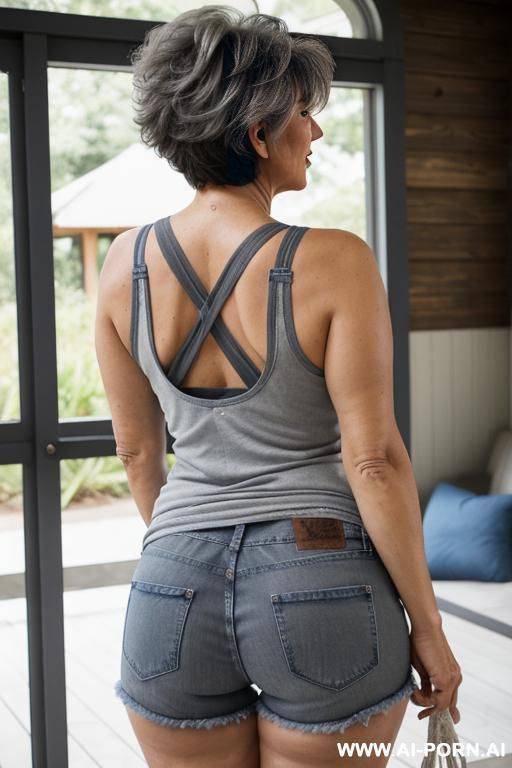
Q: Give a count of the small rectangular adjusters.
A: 2